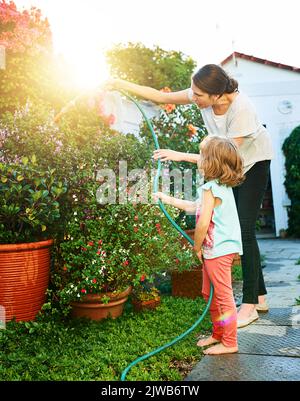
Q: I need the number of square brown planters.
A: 1